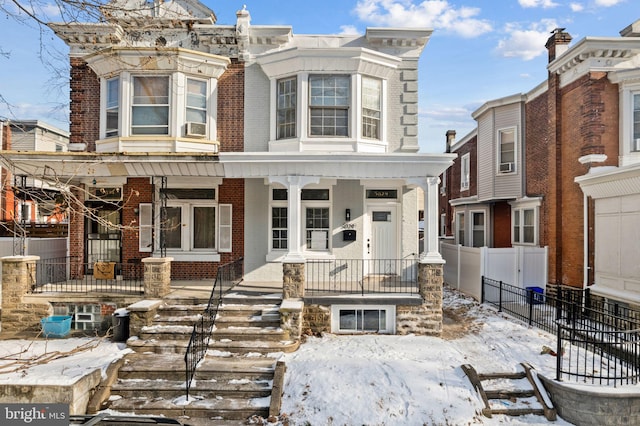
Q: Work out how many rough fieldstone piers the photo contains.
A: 4